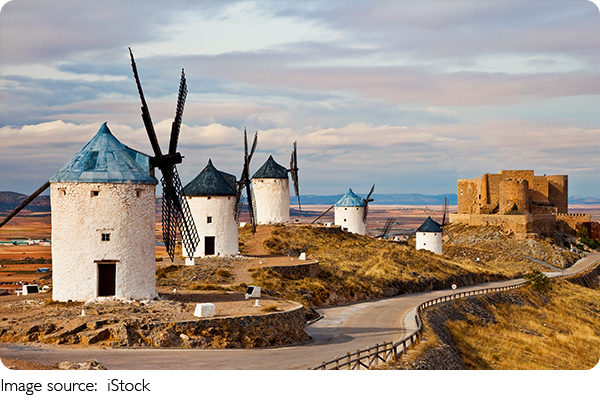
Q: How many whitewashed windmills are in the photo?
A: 5